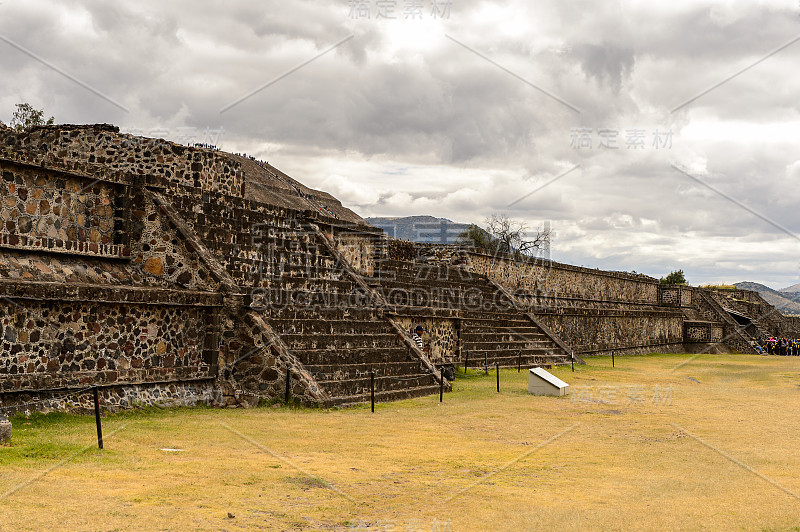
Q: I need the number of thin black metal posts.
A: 10